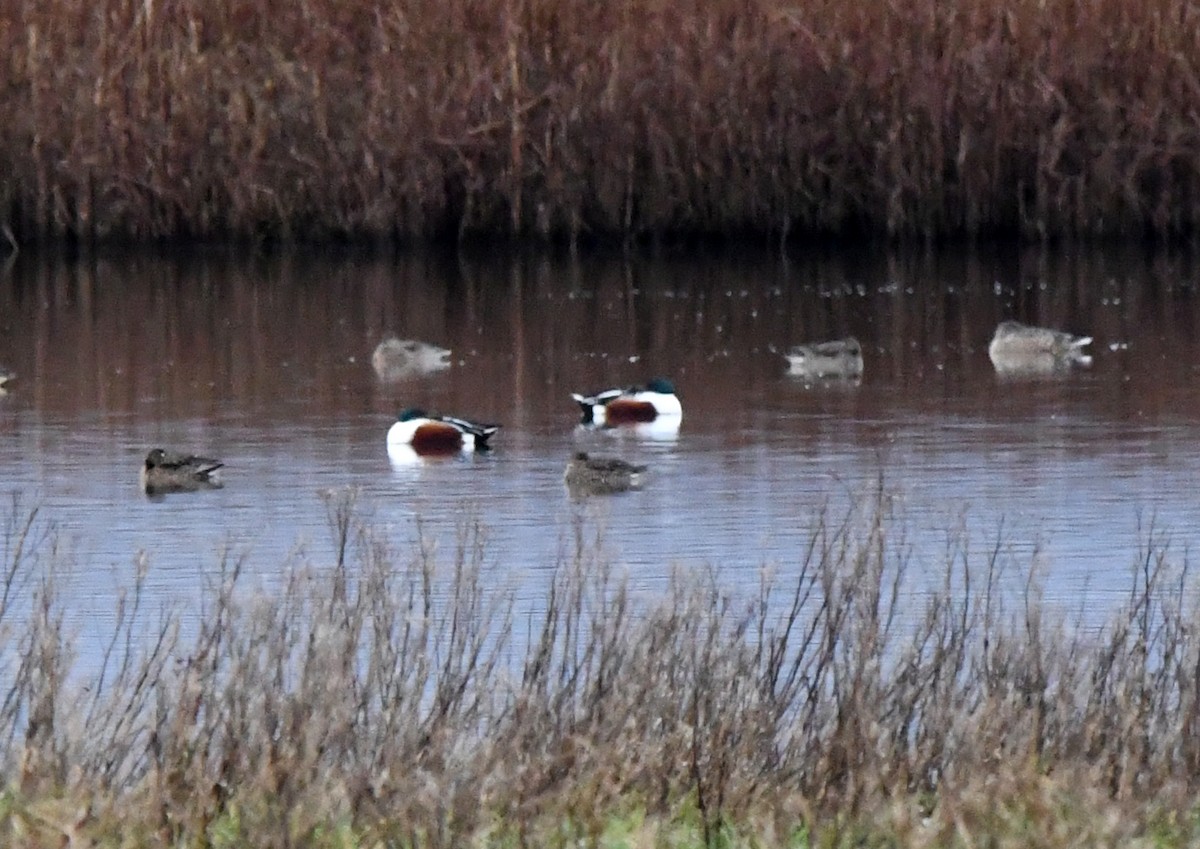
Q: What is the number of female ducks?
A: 5